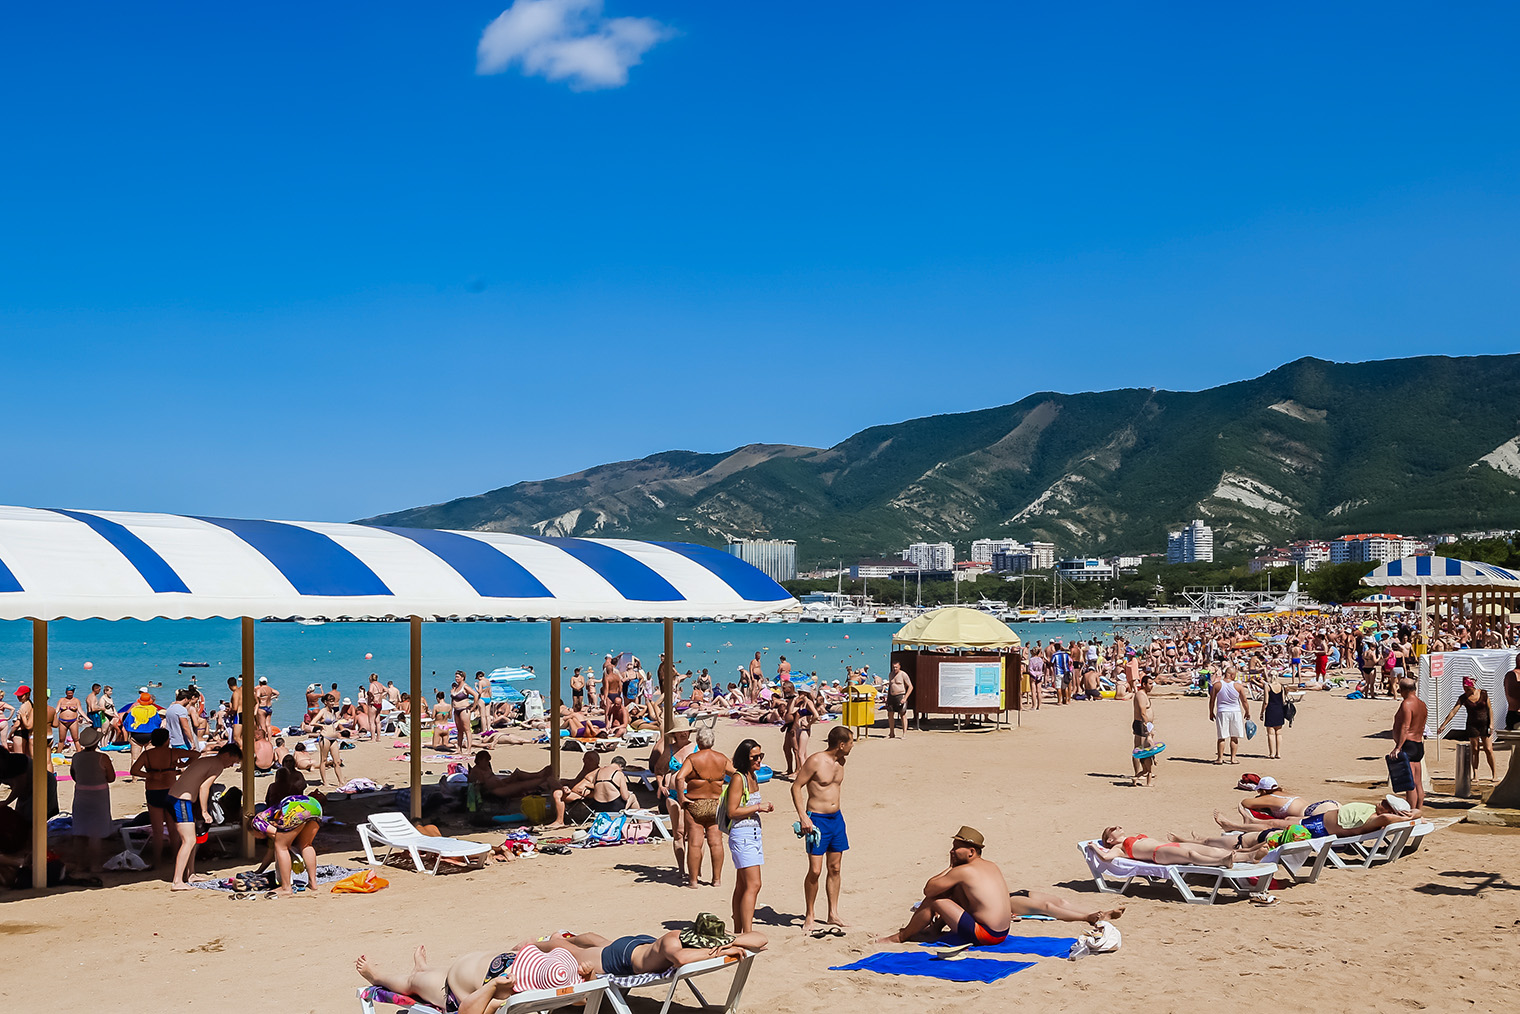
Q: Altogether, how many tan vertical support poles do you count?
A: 5